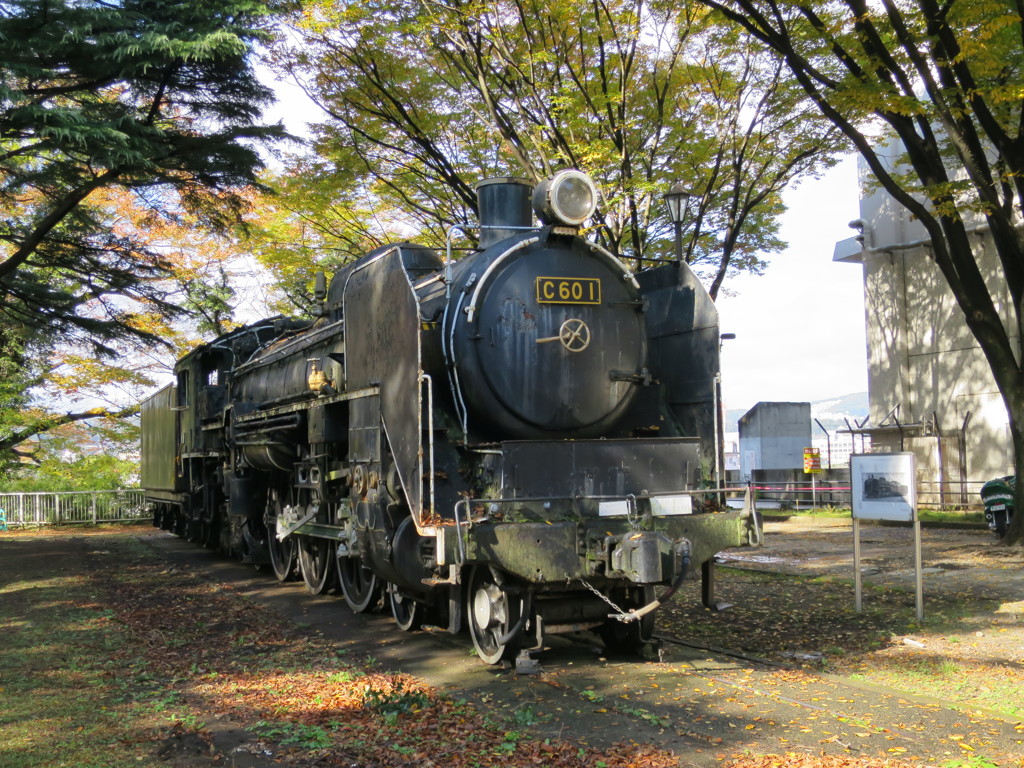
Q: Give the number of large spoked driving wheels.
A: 3